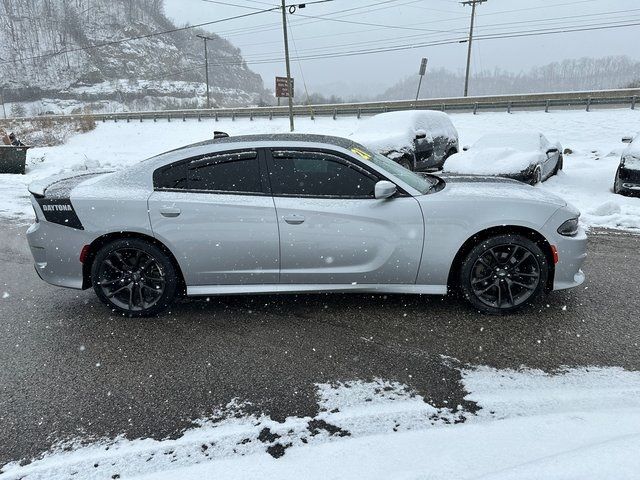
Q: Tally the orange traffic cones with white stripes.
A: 0